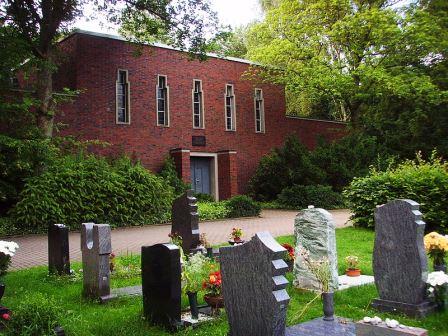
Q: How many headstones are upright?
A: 7